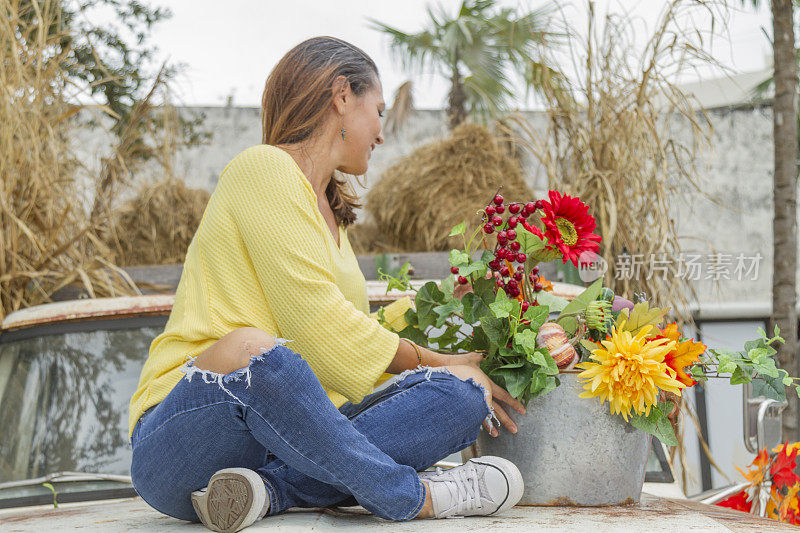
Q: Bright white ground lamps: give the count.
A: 0